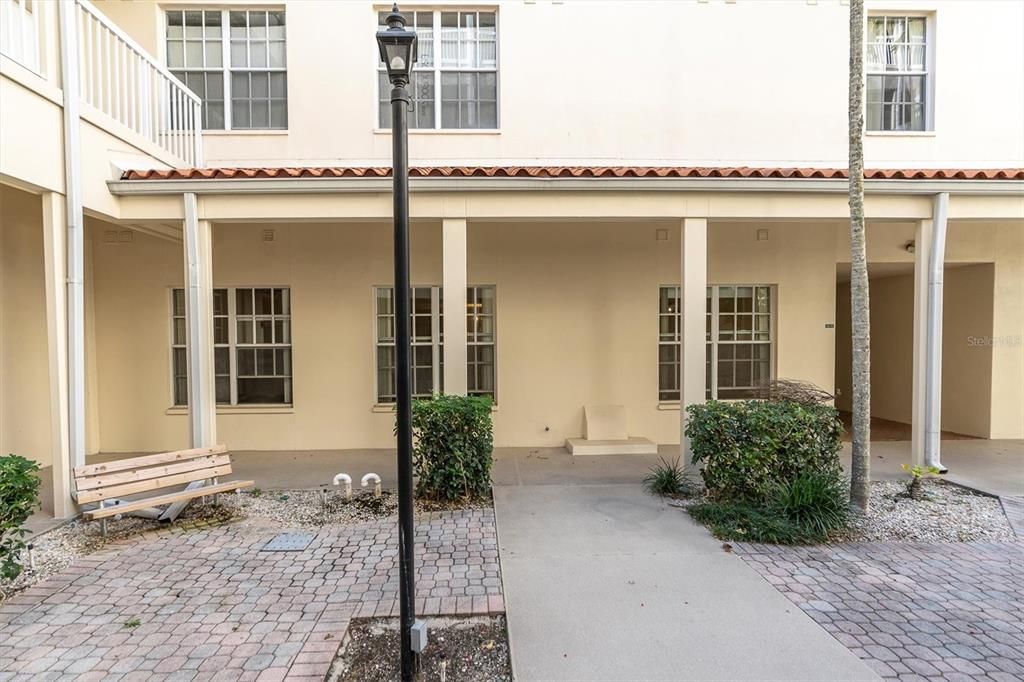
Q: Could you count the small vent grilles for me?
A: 5